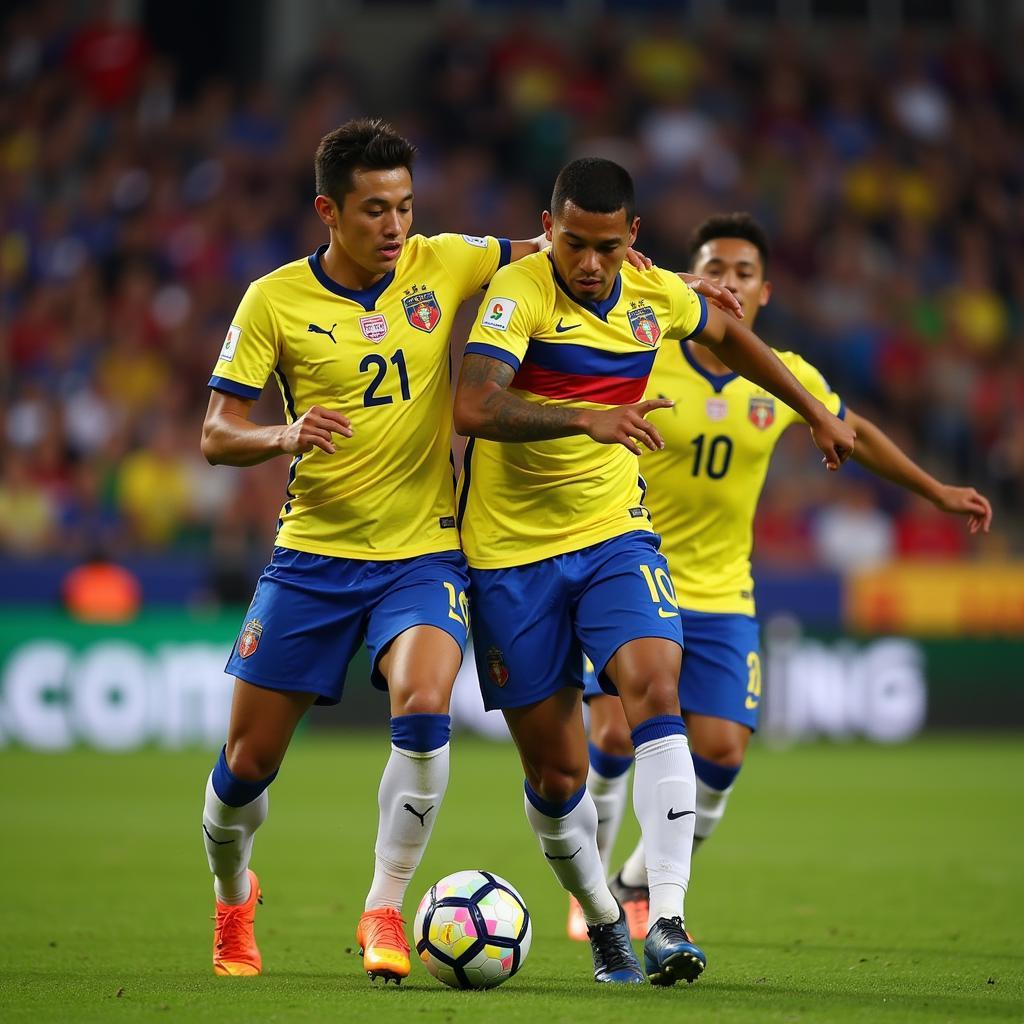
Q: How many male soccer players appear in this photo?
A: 3